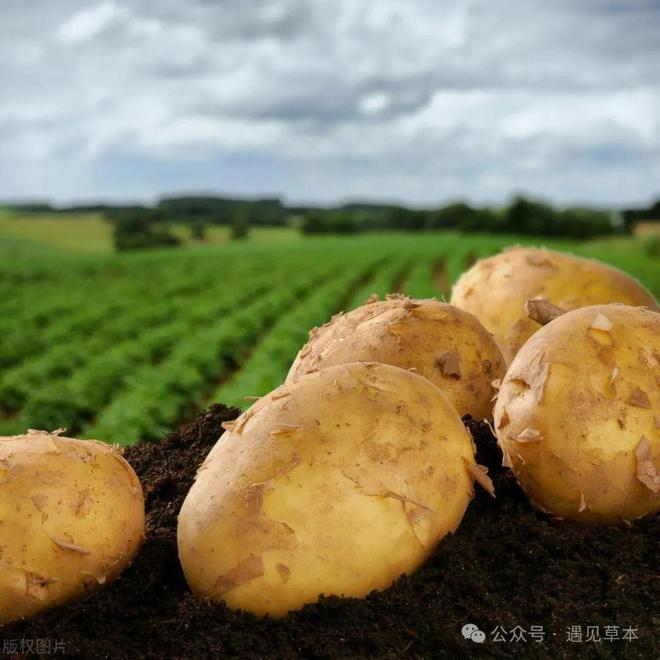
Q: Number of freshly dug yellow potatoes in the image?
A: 5